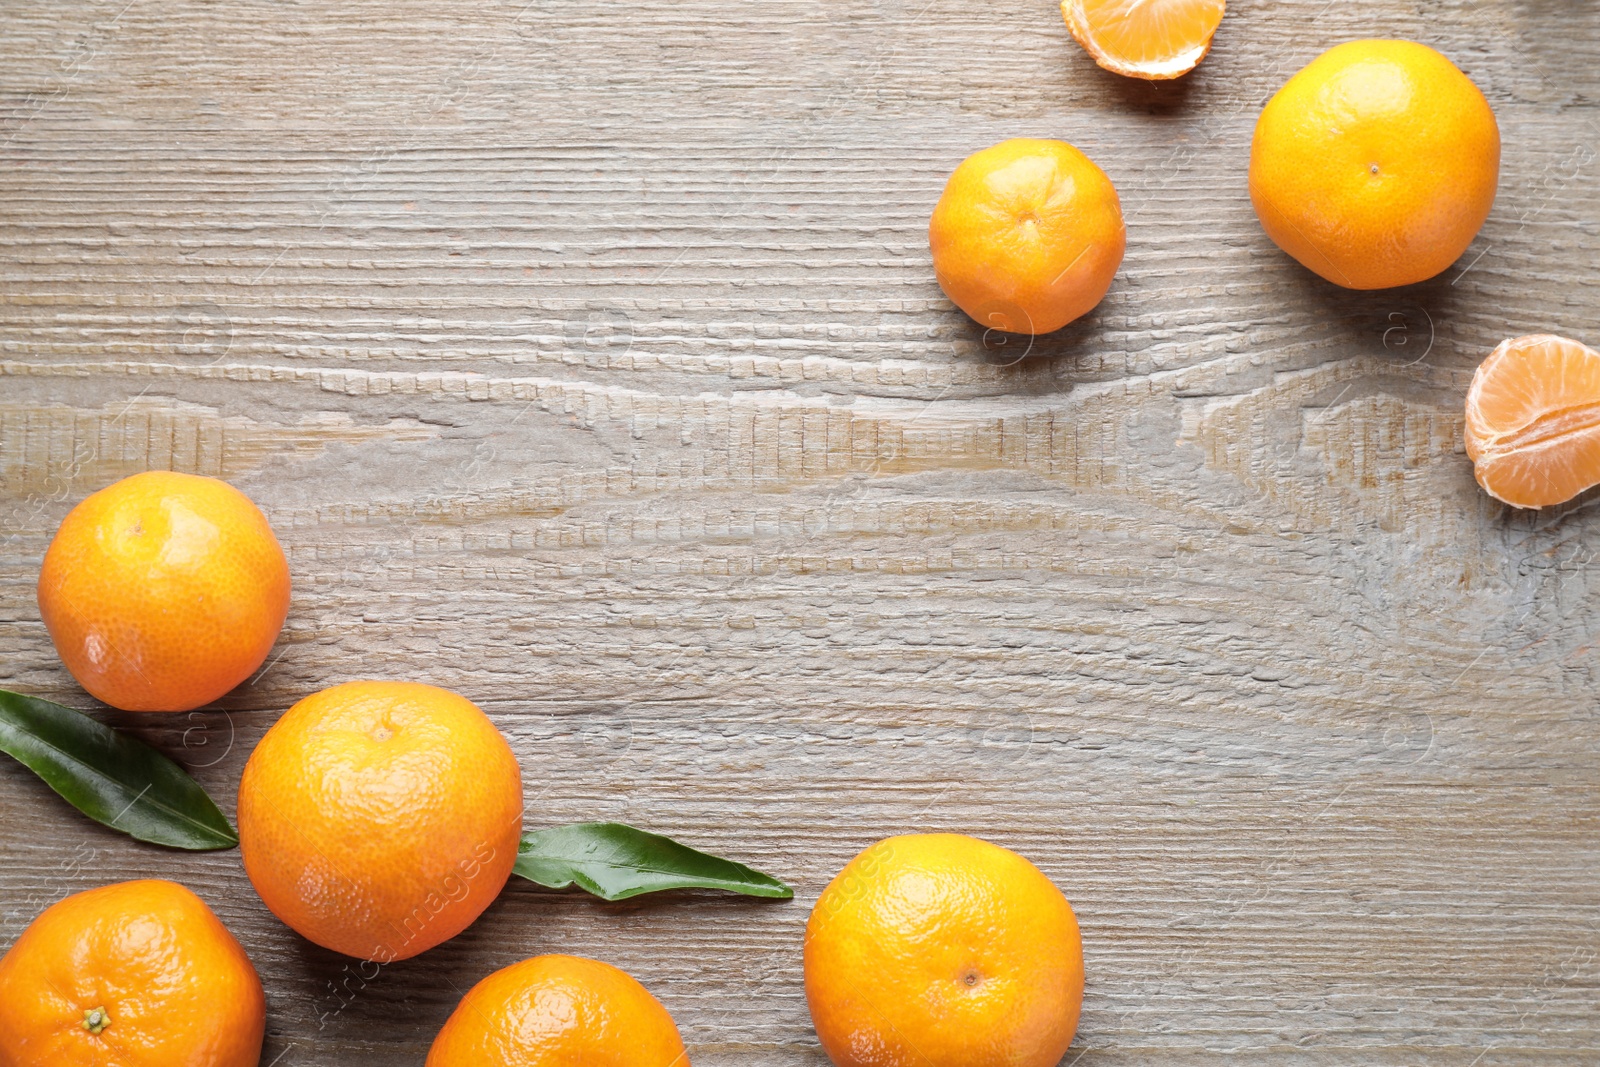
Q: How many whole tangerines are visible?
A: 7